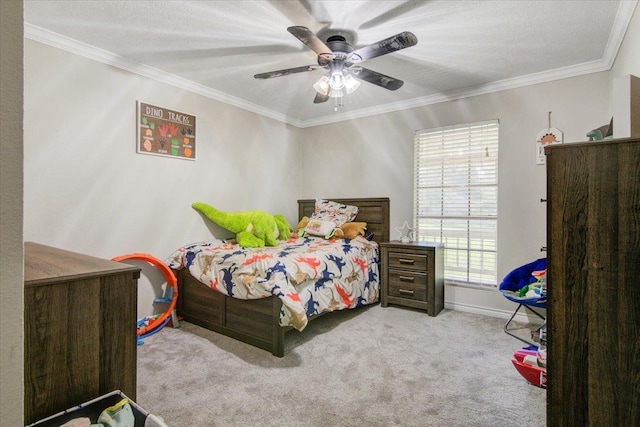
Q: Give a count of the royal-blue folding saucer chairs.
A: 1